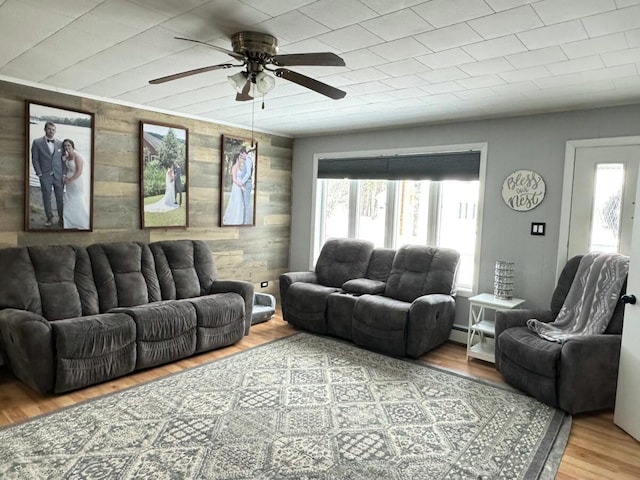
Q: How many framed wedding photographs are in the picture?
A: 3